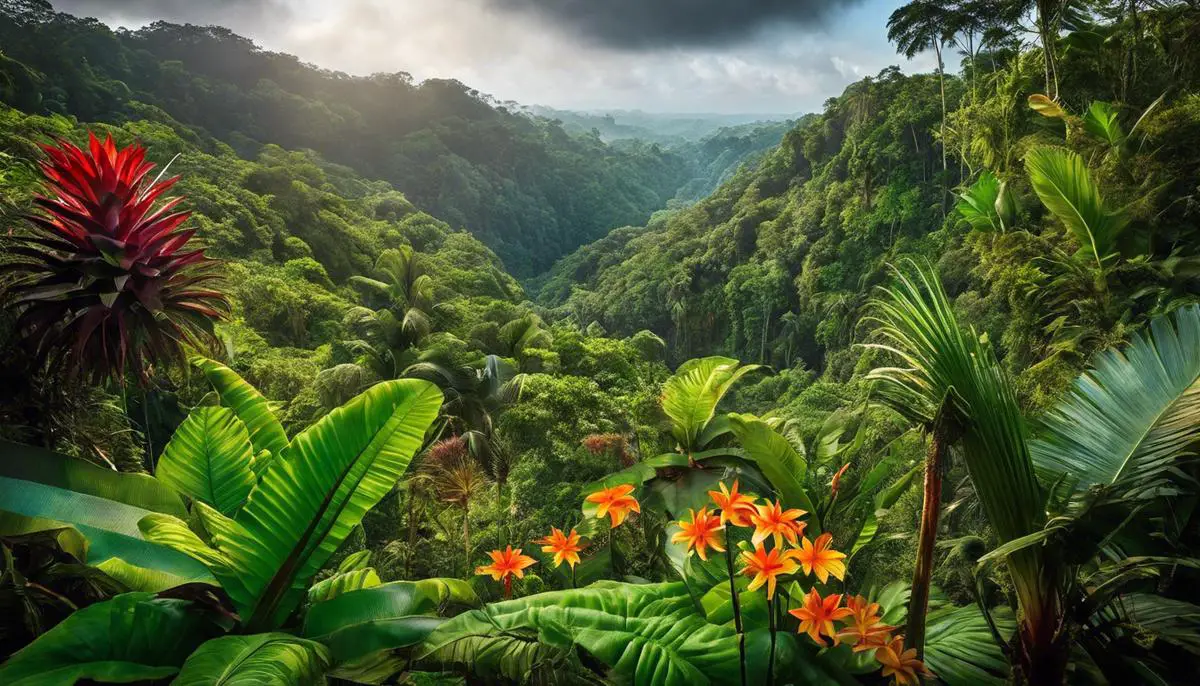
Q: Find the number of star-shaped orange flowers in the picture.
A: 11